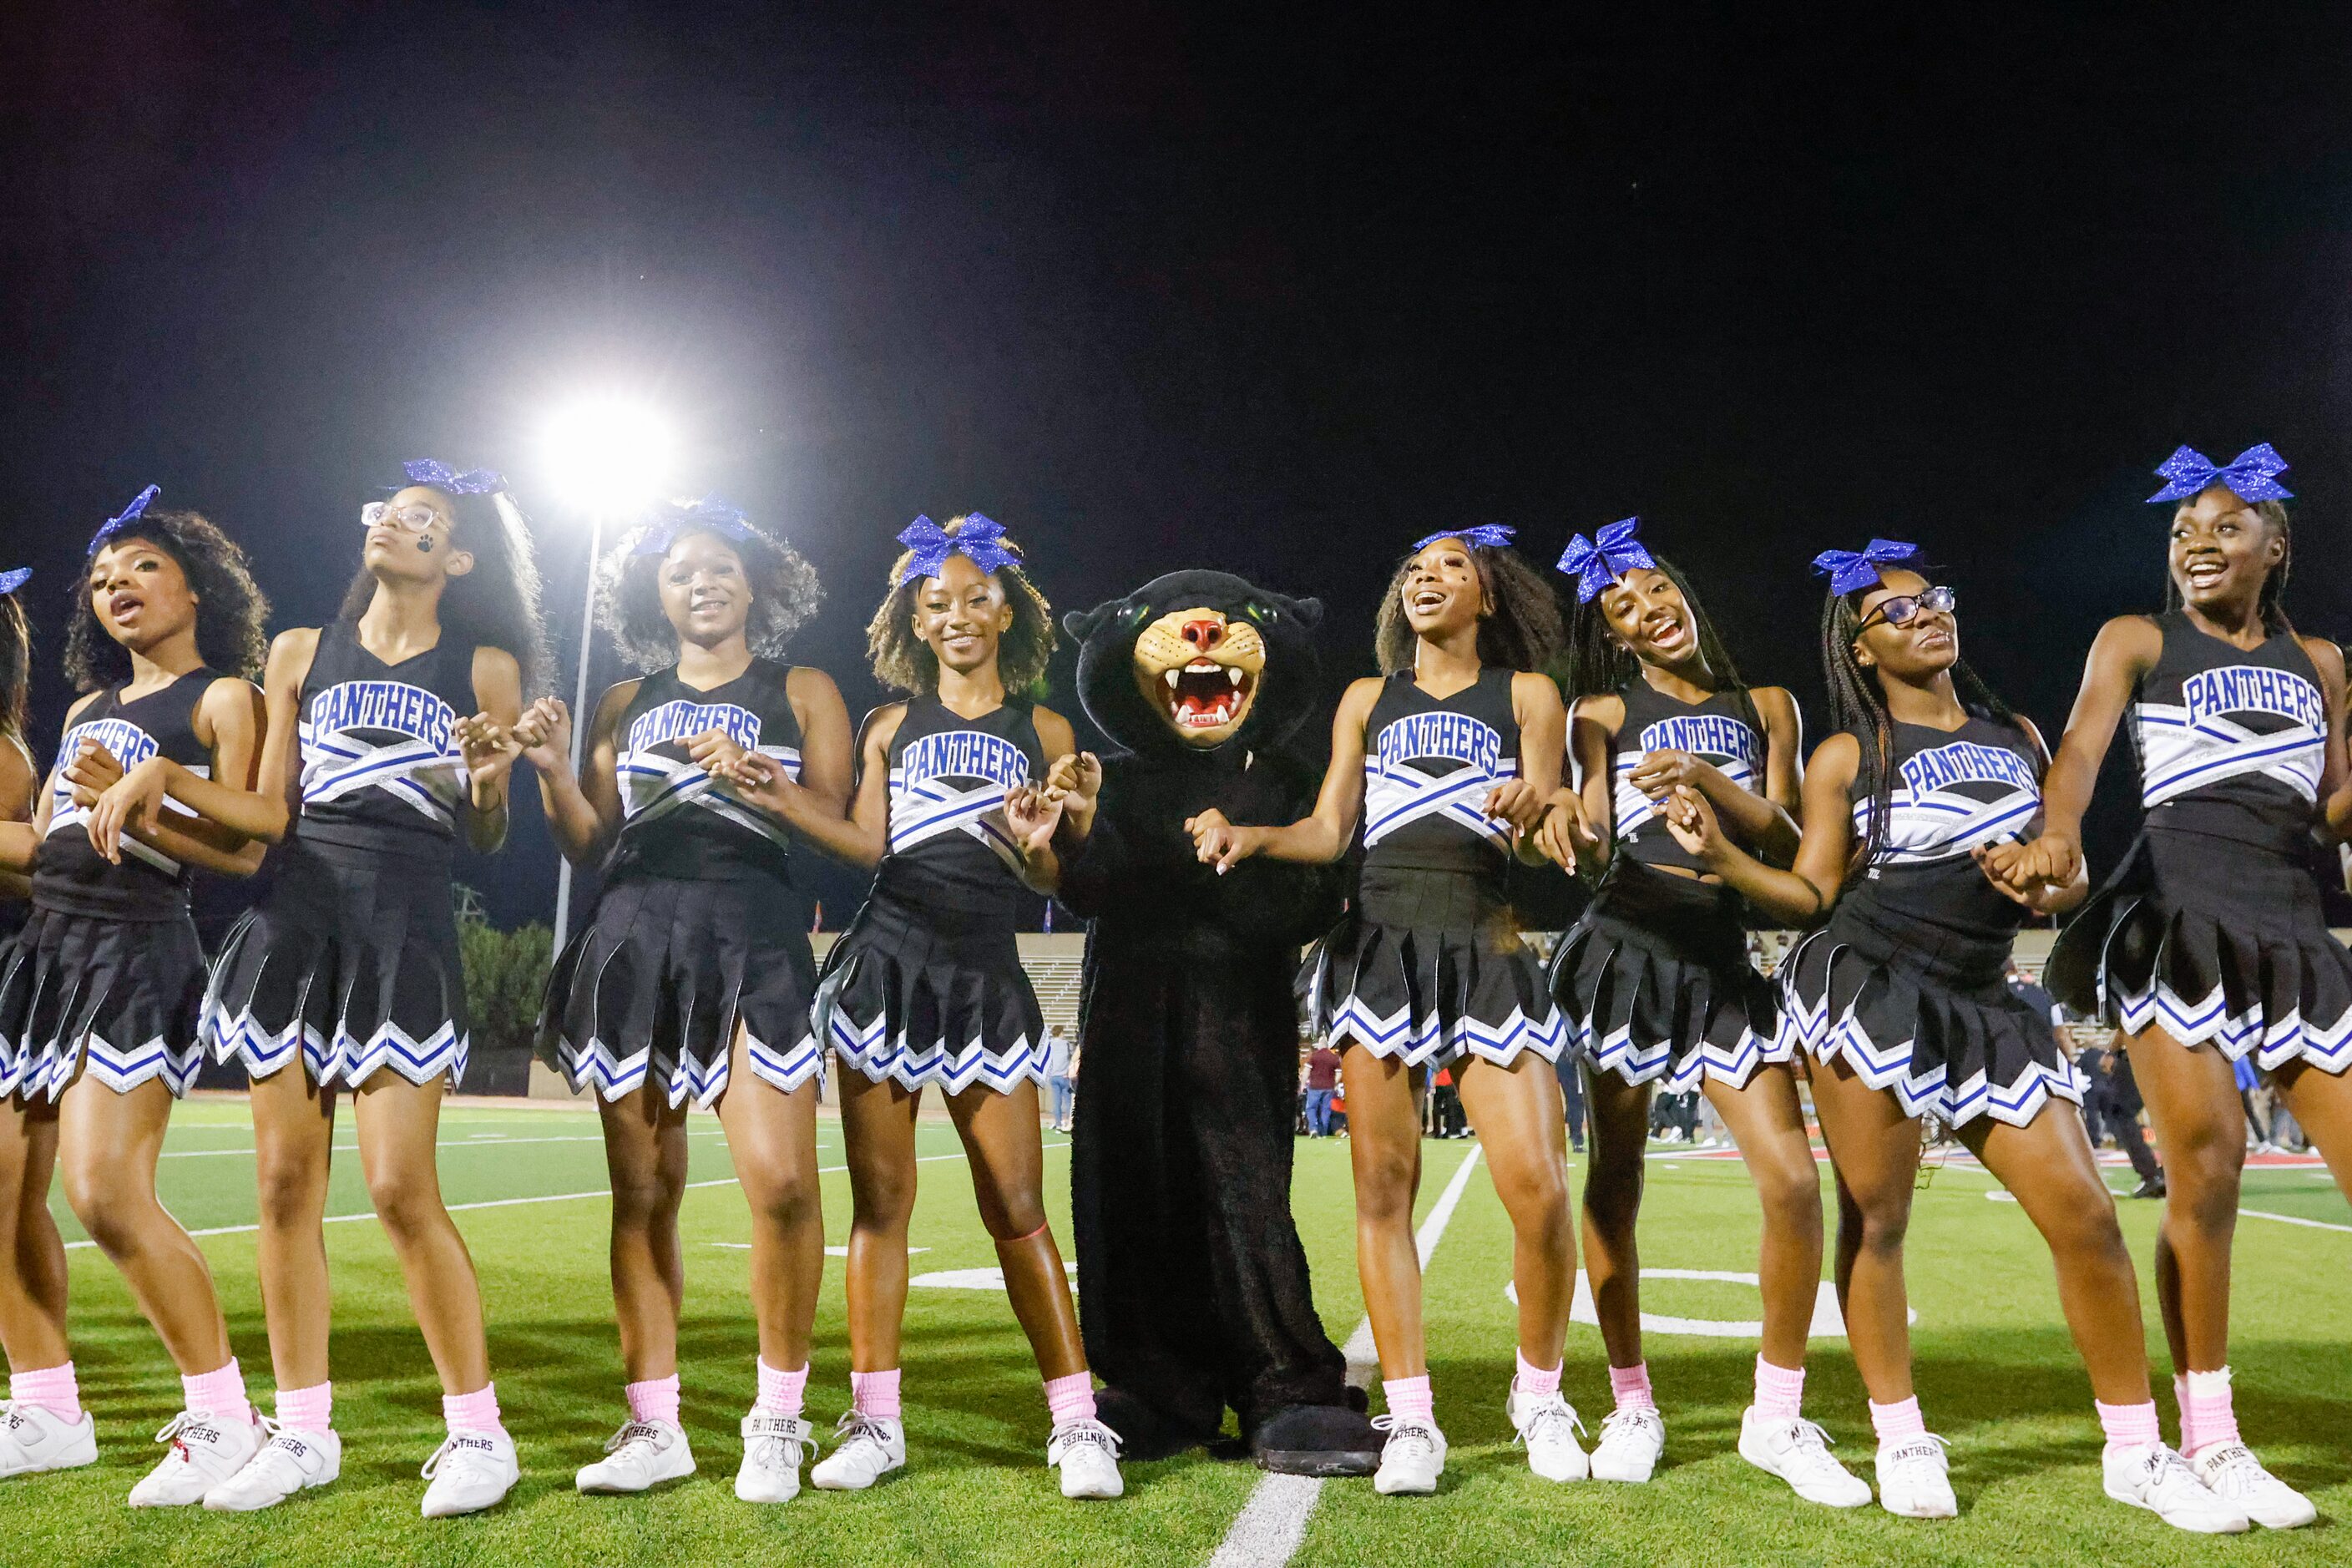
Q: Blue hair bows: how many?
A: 9